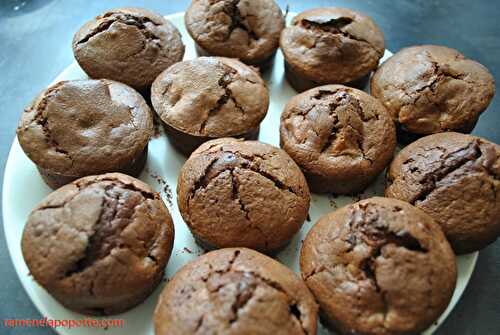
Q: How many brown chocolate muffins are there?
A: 12